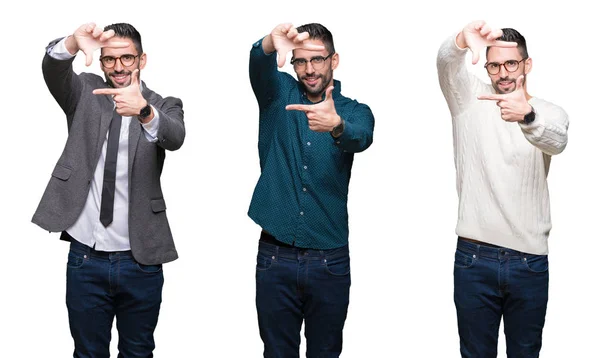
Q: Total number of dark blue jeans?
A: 3